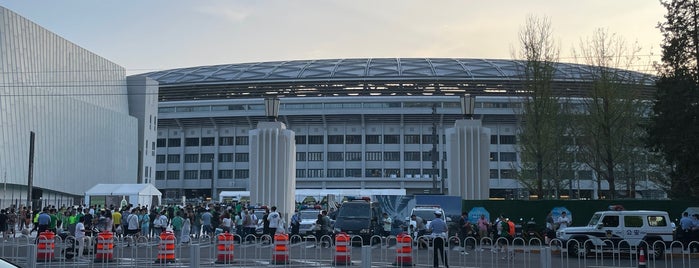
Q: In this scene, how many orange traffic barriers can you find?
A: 7